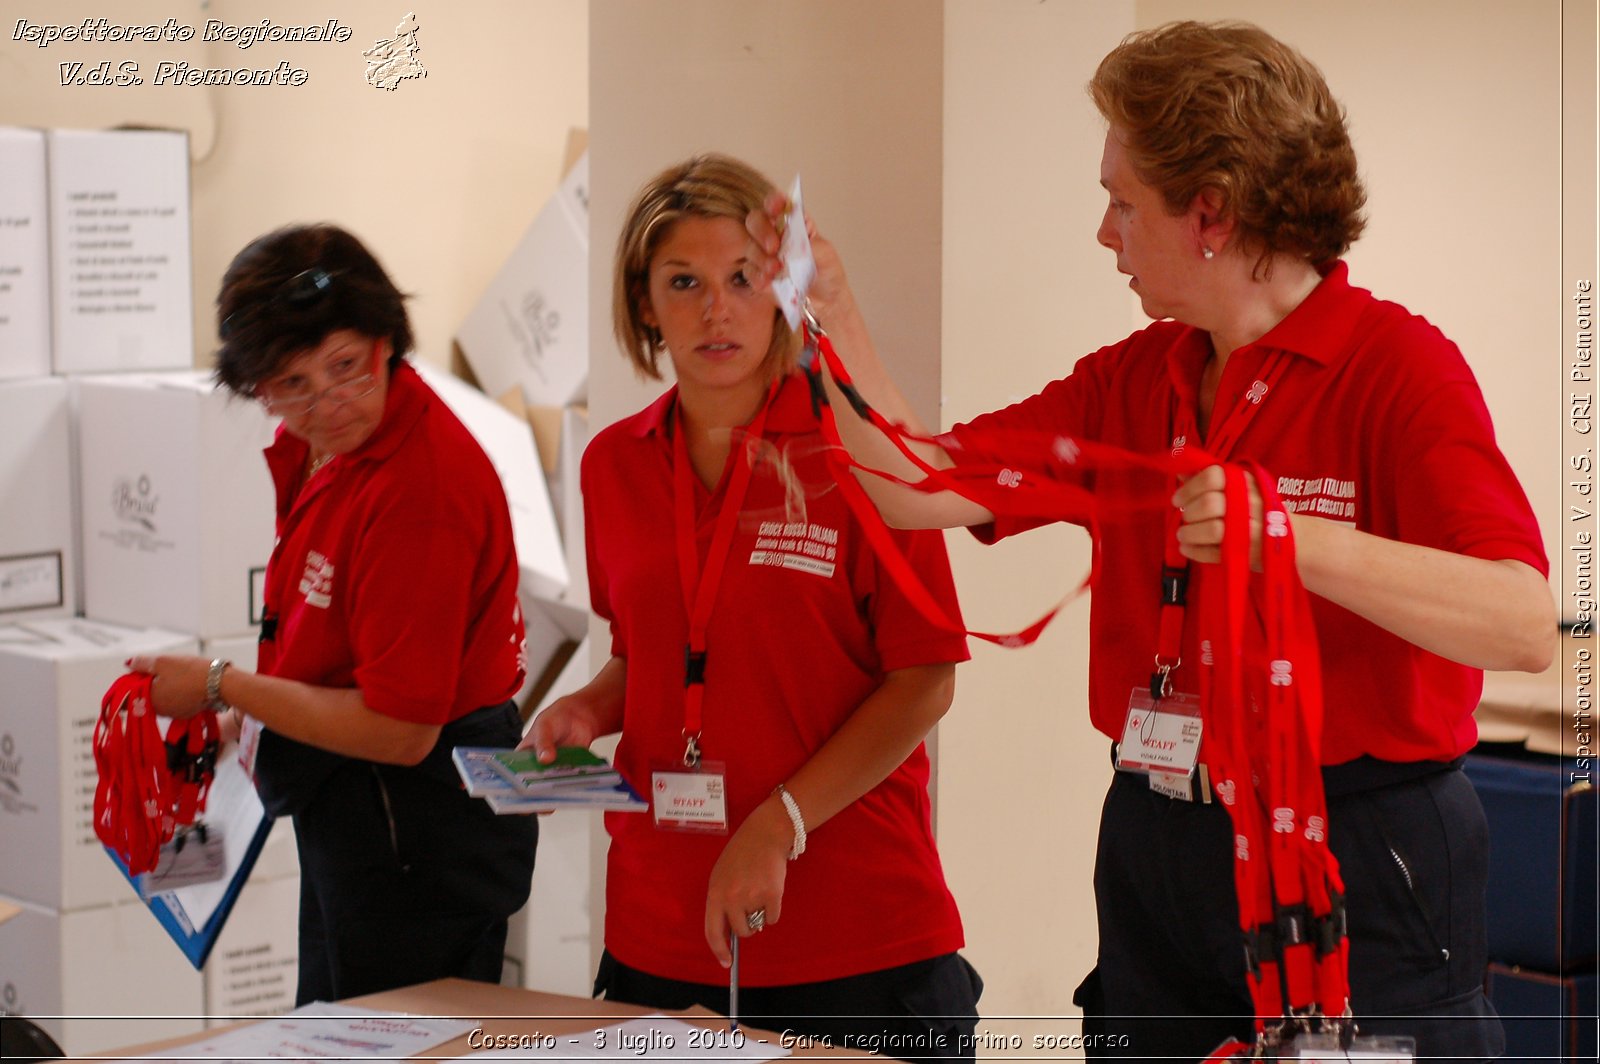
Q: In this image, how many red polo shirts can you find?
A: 3